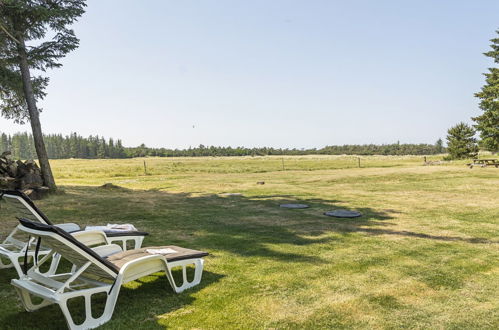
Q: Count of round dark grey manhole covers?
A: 2